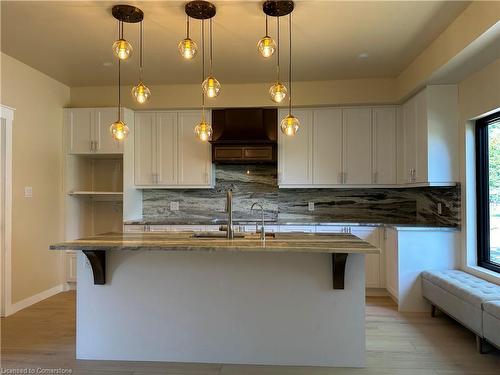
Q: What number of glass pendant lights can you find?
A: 9